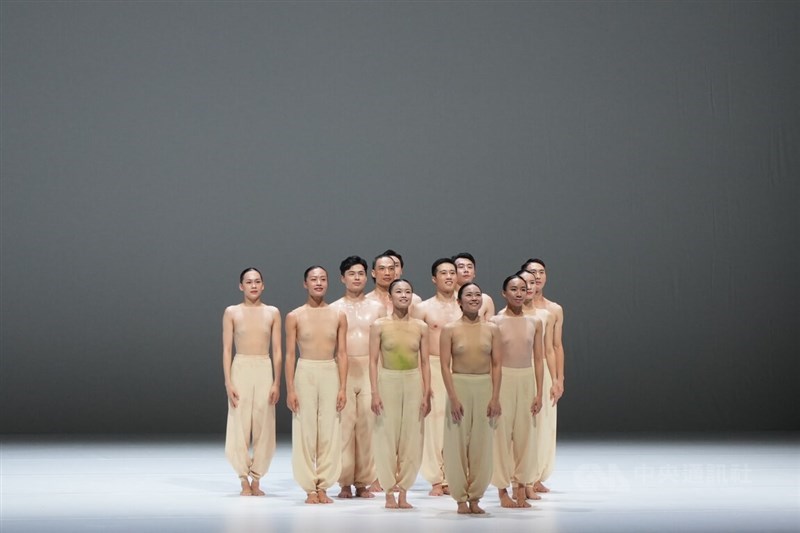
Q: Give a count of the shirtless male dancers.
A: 6